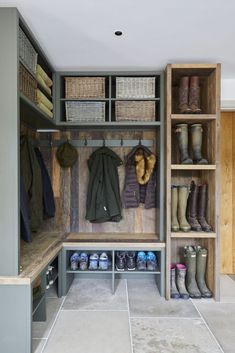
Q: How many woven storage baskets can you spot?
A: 6